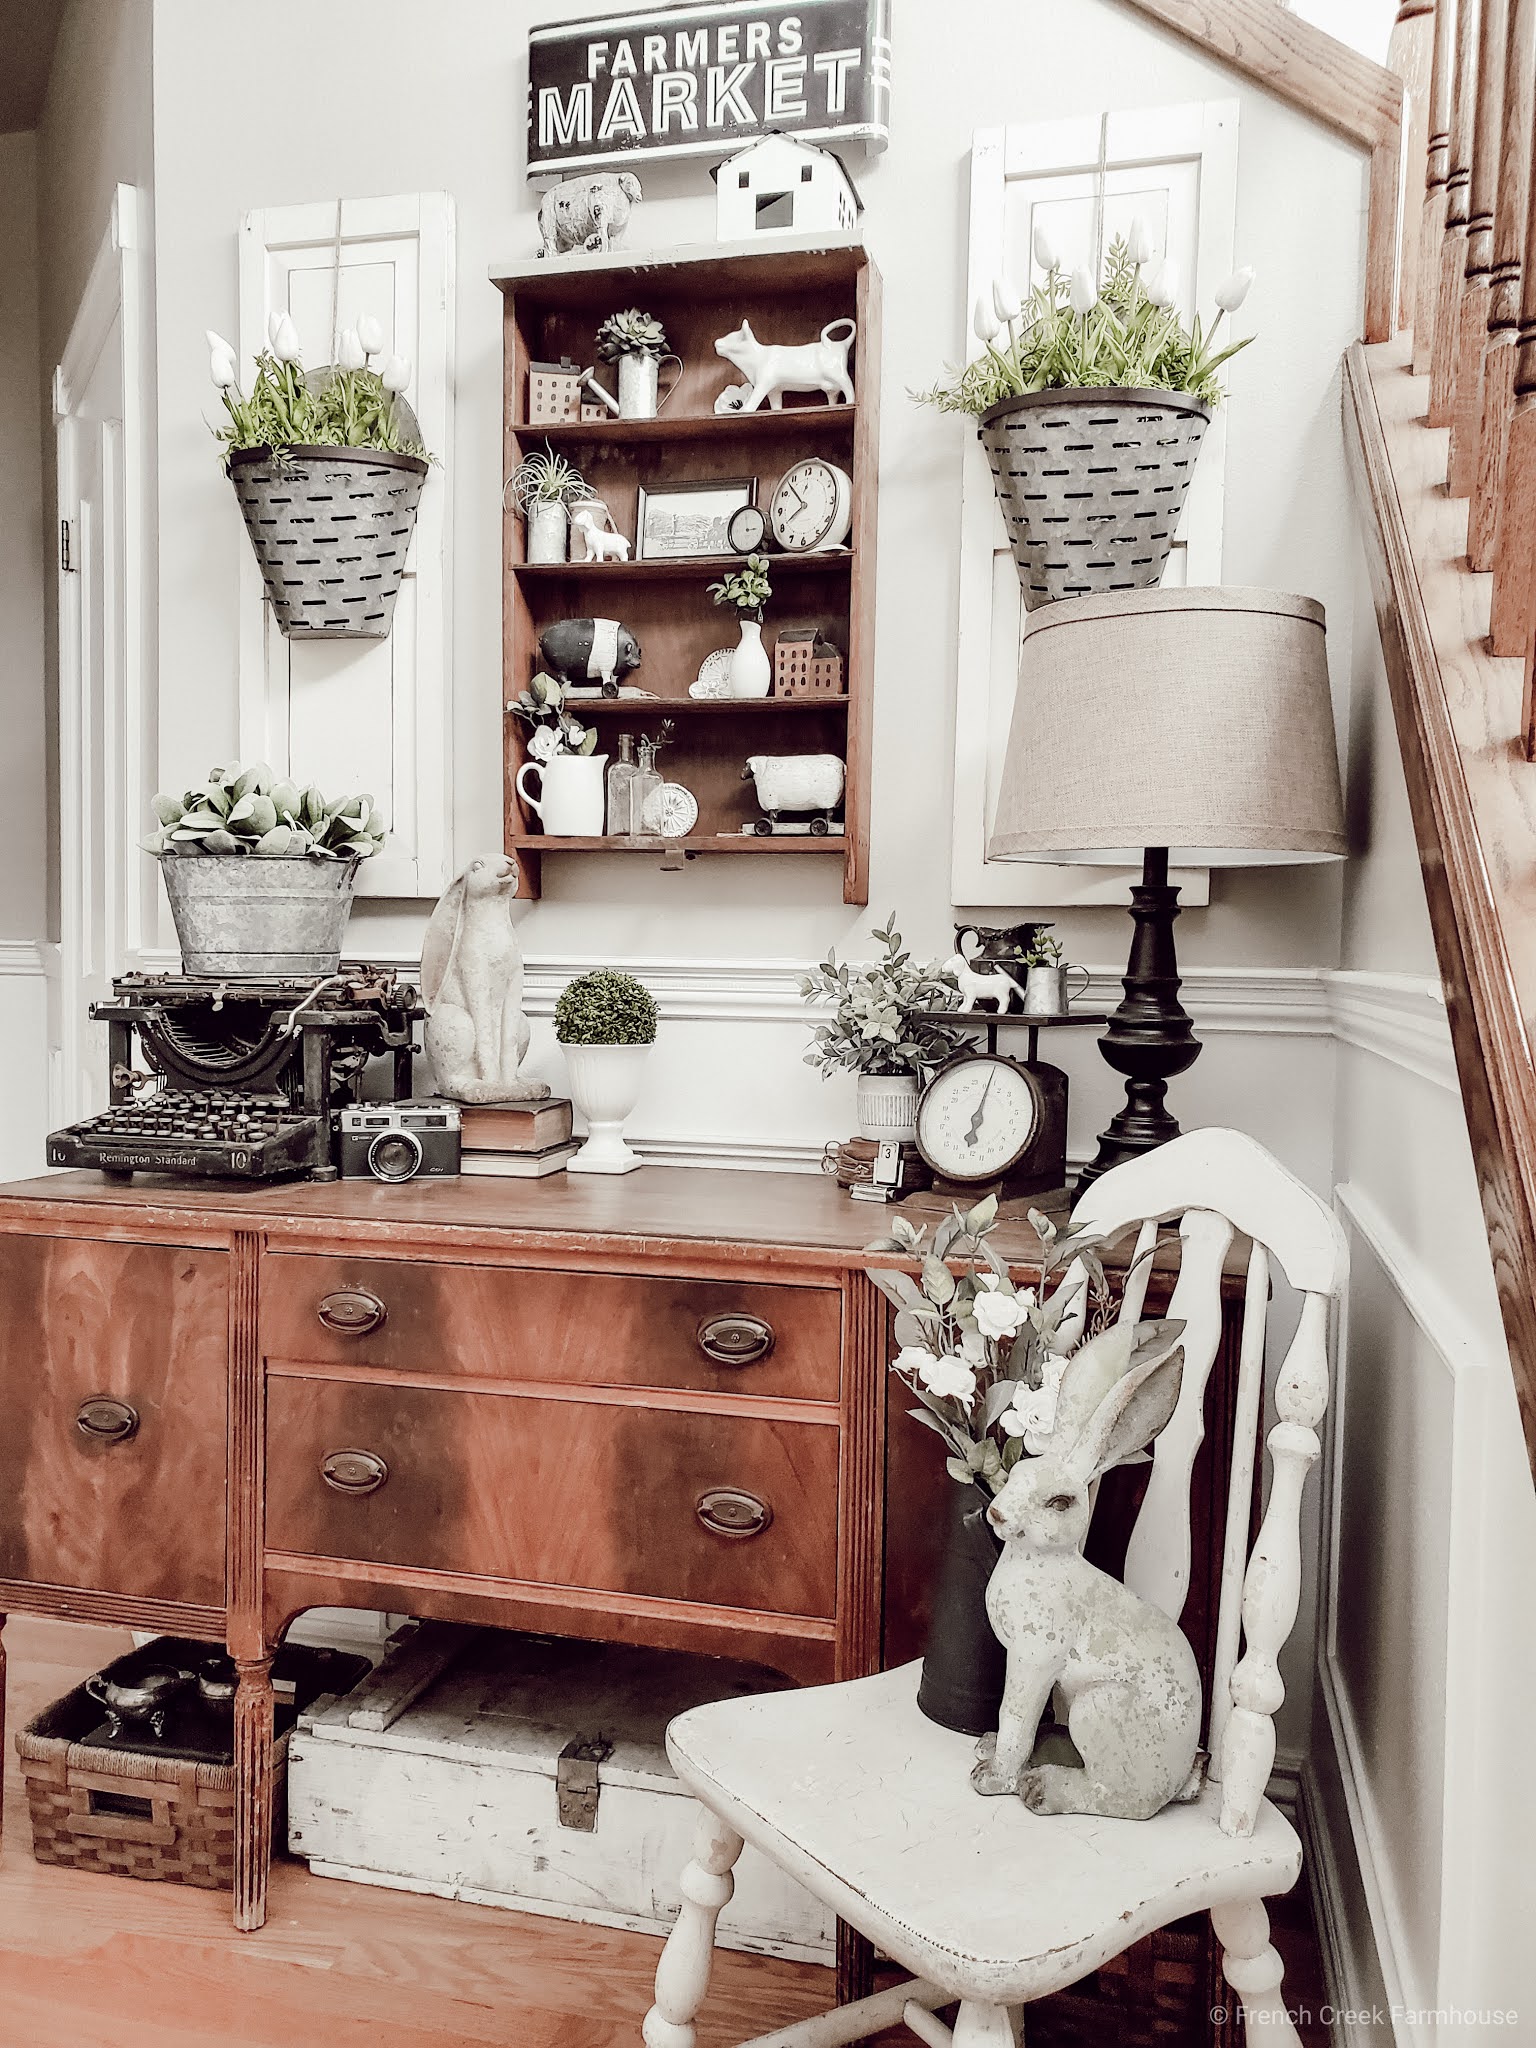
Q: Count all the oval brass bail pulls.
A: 5